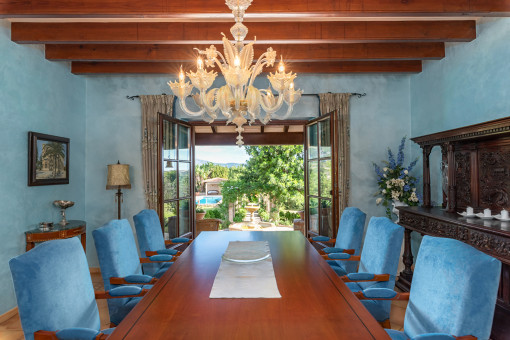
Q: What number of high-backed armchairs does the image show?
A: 6